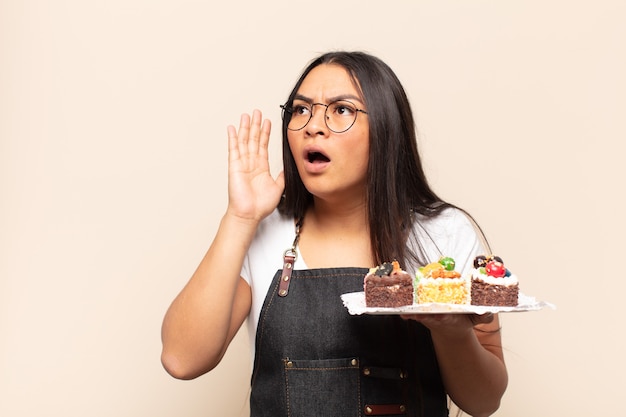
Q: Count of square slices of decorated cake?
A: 3